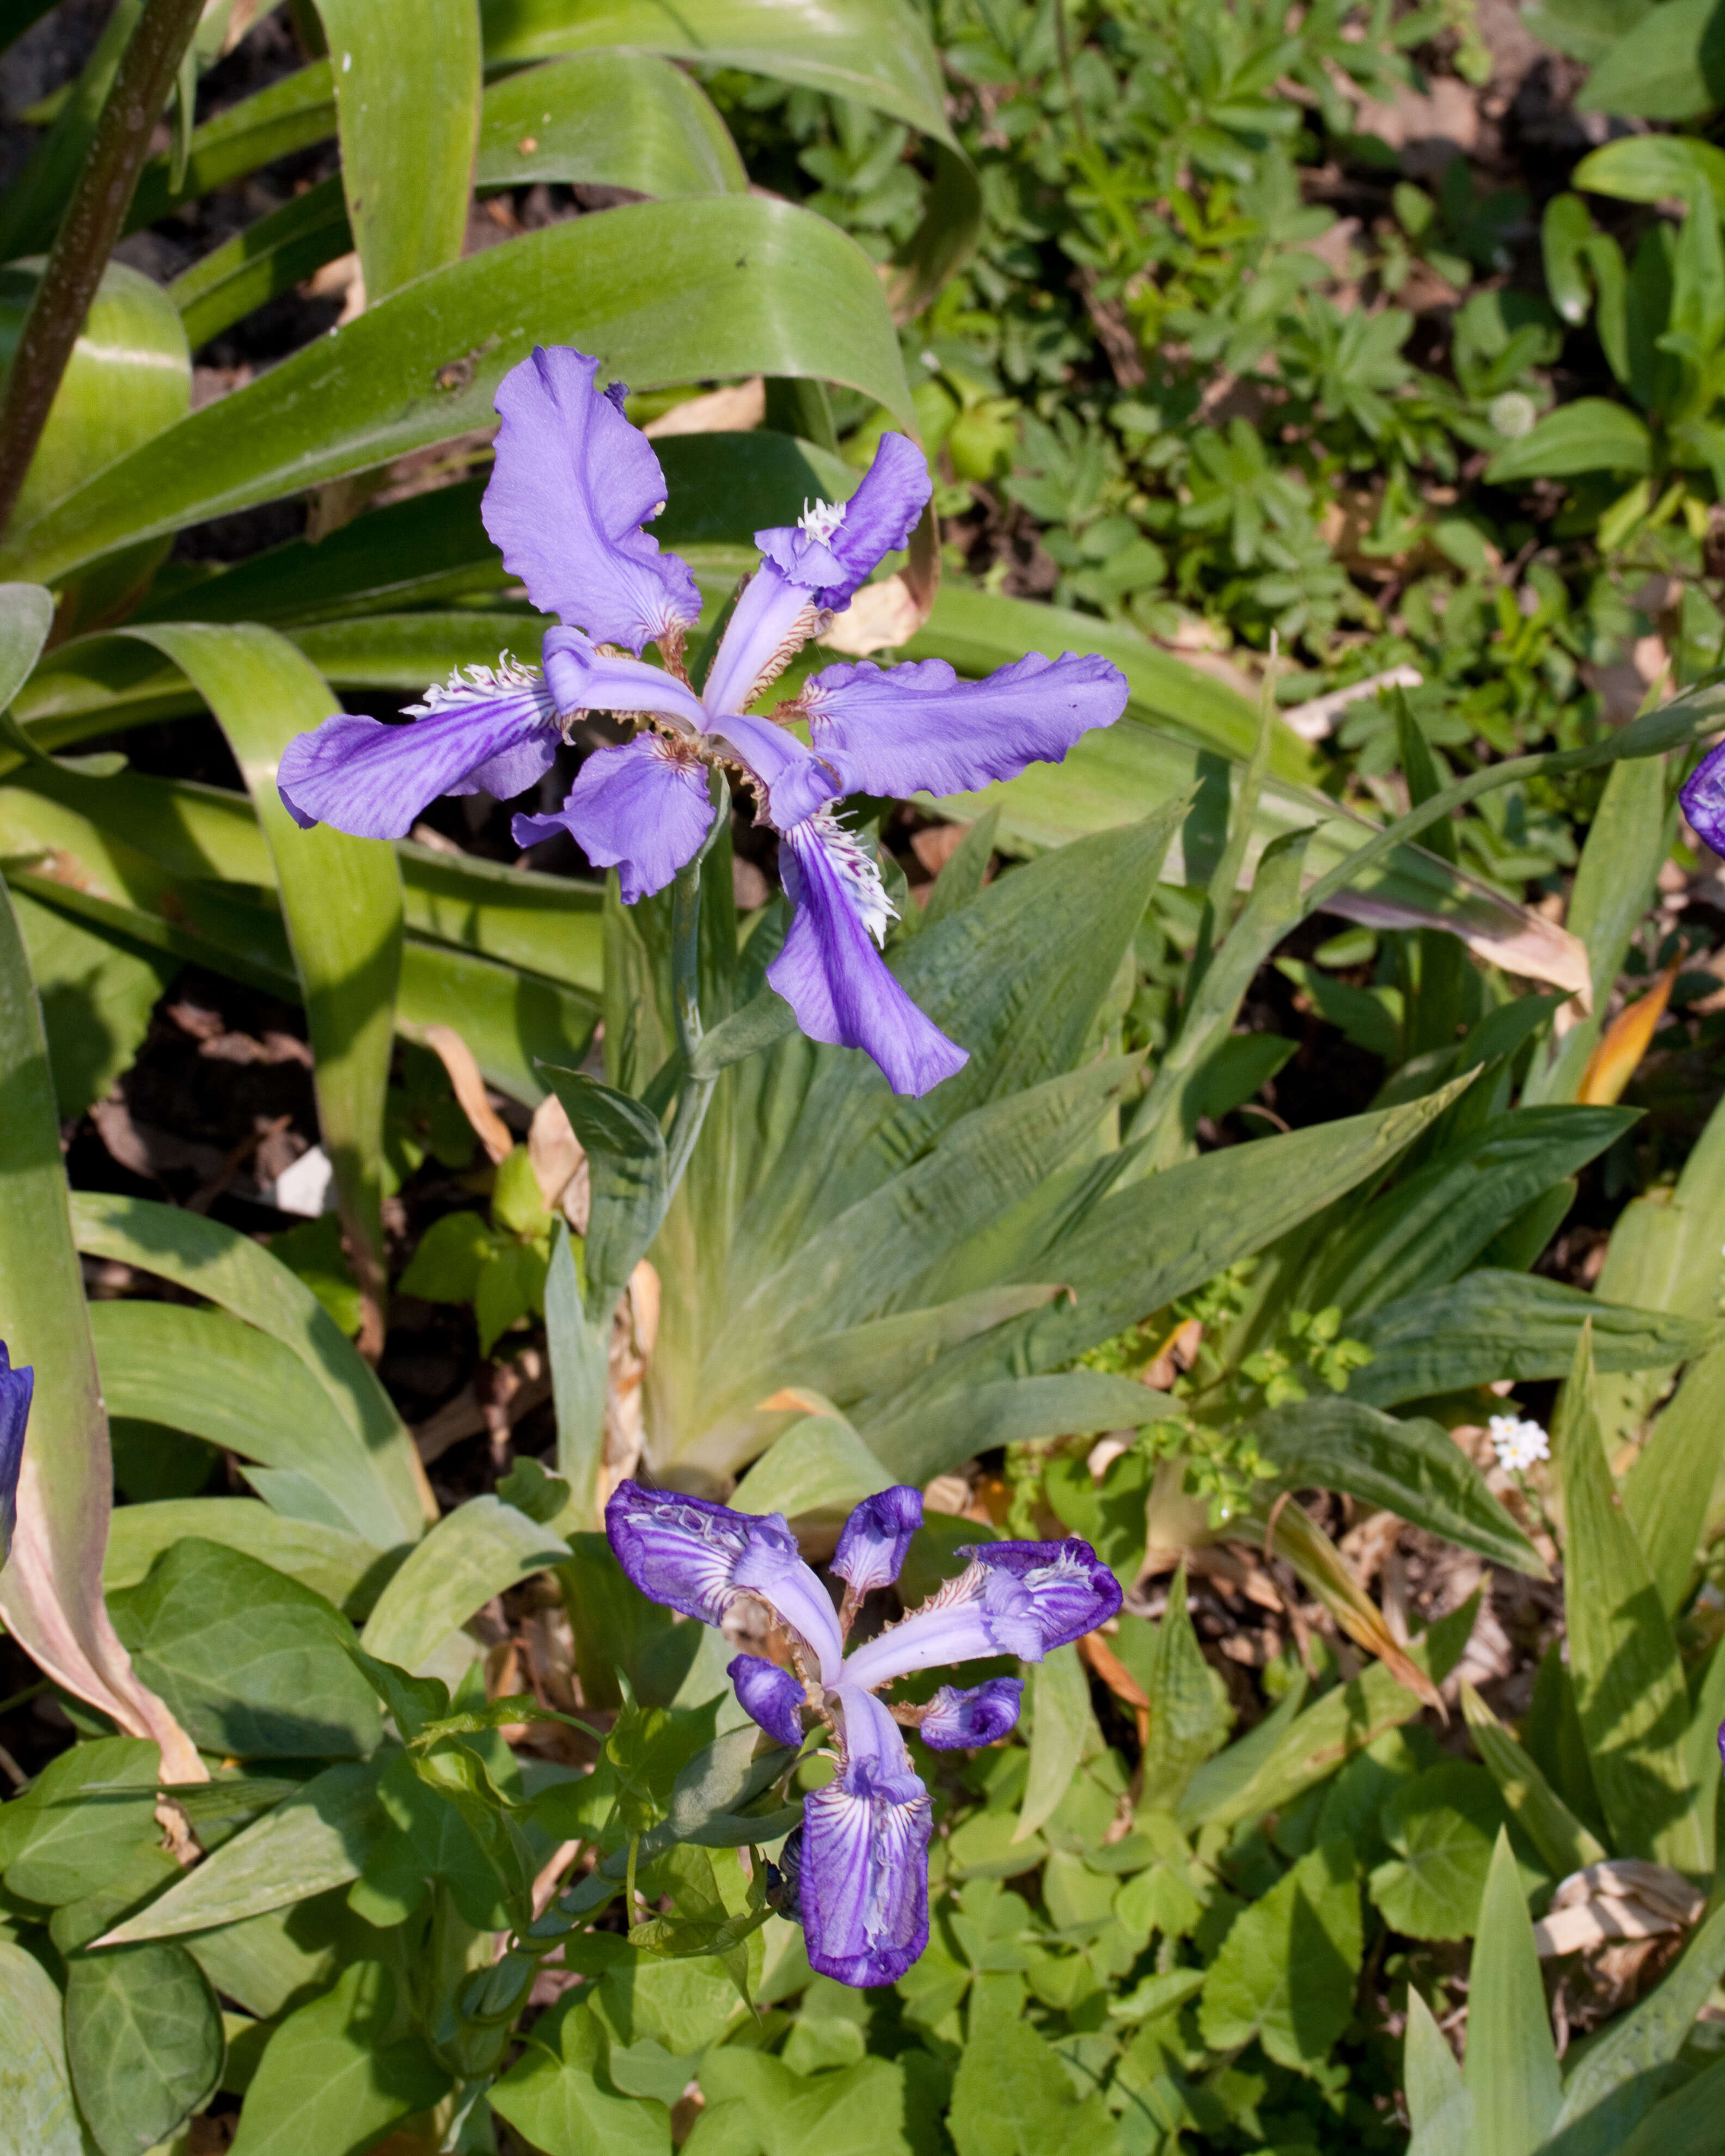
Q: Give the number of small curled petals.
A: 3